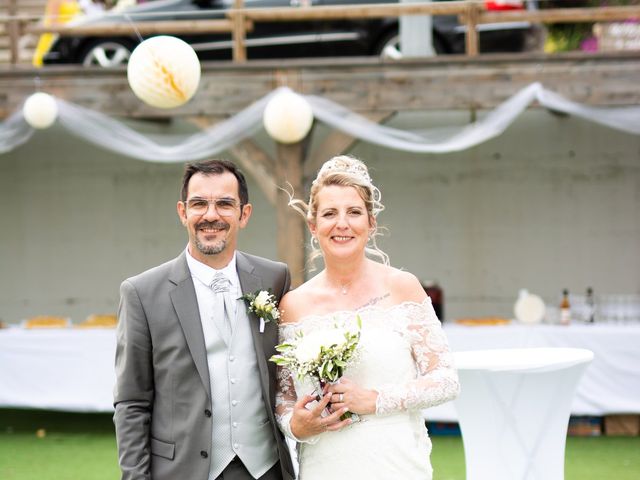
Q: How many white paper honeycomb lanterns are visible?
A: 3